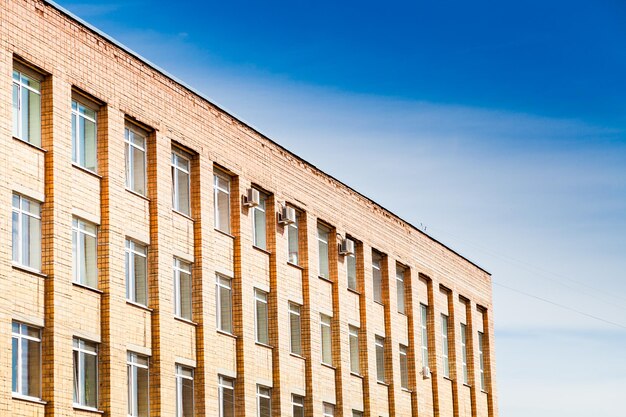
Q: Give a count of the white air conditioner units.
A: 4